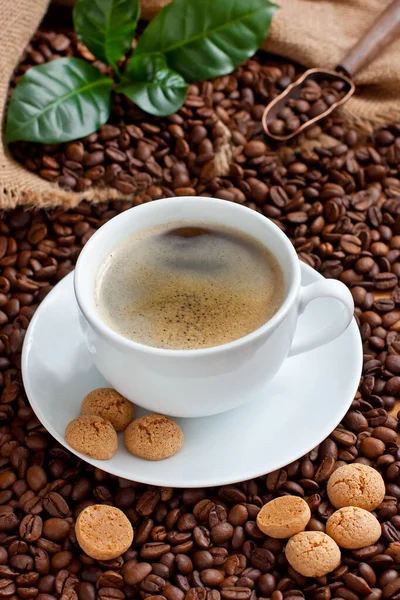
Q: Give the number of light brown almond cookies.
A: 8